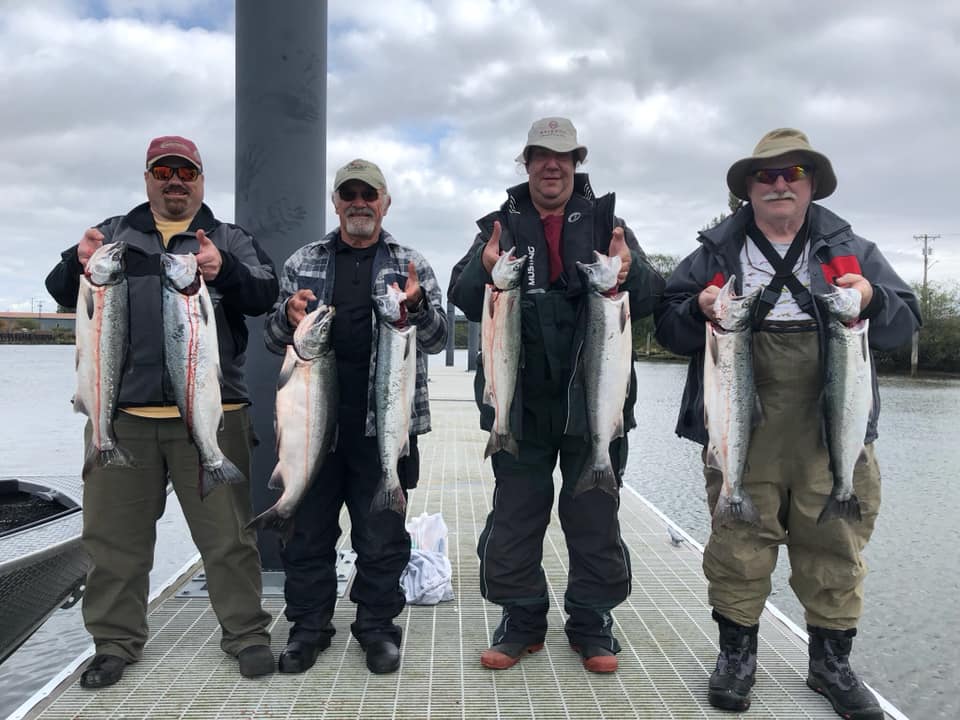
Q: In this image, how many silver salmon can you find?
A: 8